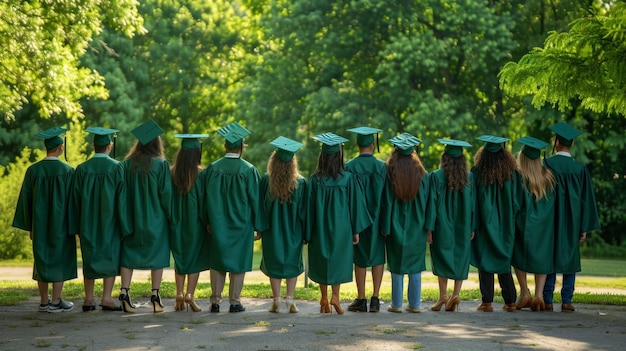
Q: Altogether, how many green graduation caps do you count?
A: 13